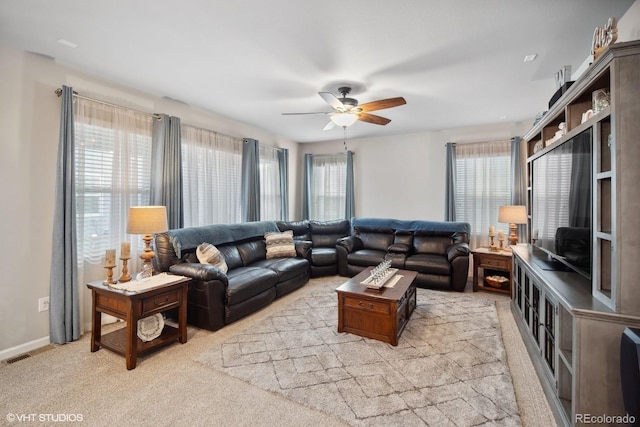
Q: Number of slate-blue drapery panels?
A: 8